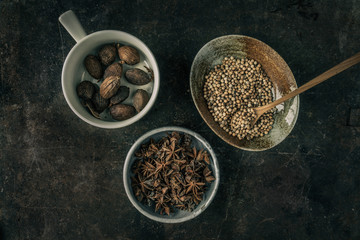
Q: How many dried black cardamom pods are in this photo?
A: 11